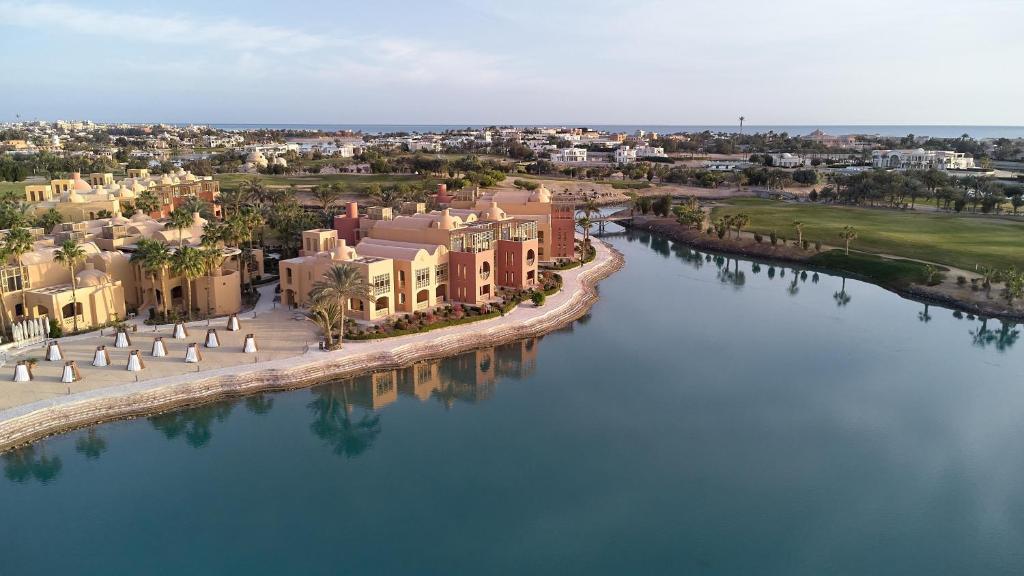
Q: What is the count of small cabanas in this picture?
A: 12